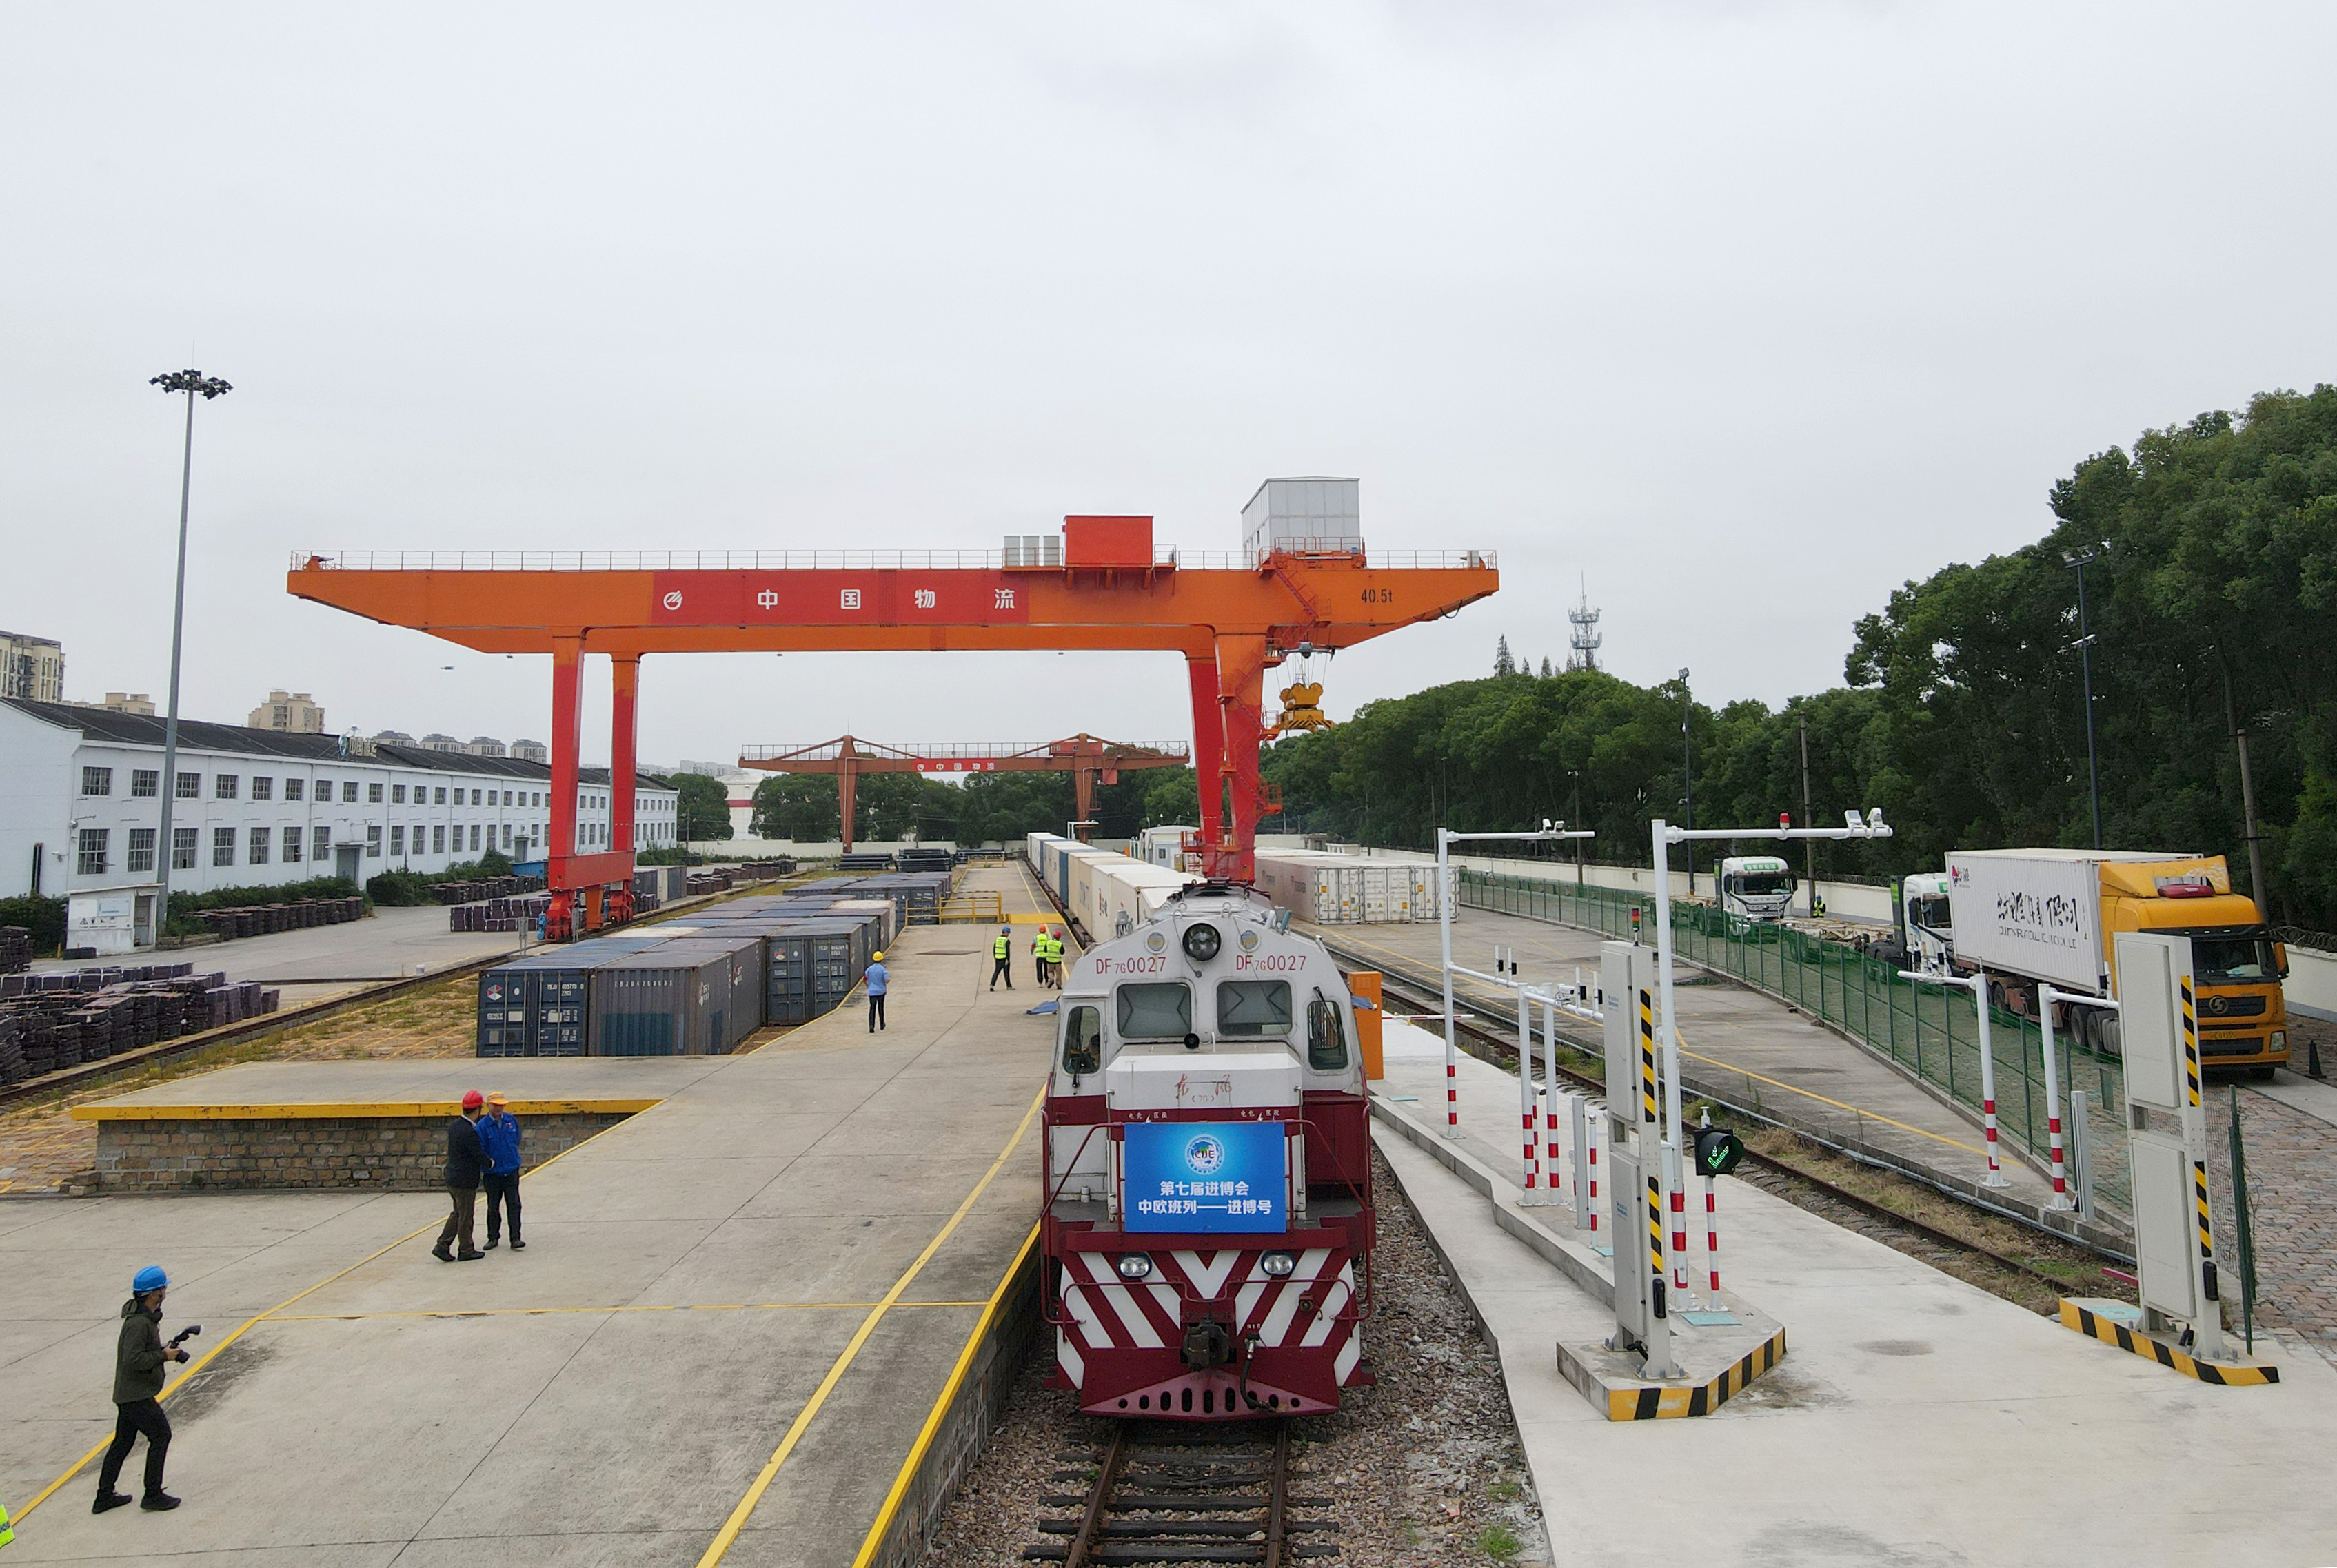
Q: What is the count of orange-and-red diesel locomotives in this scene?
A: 0